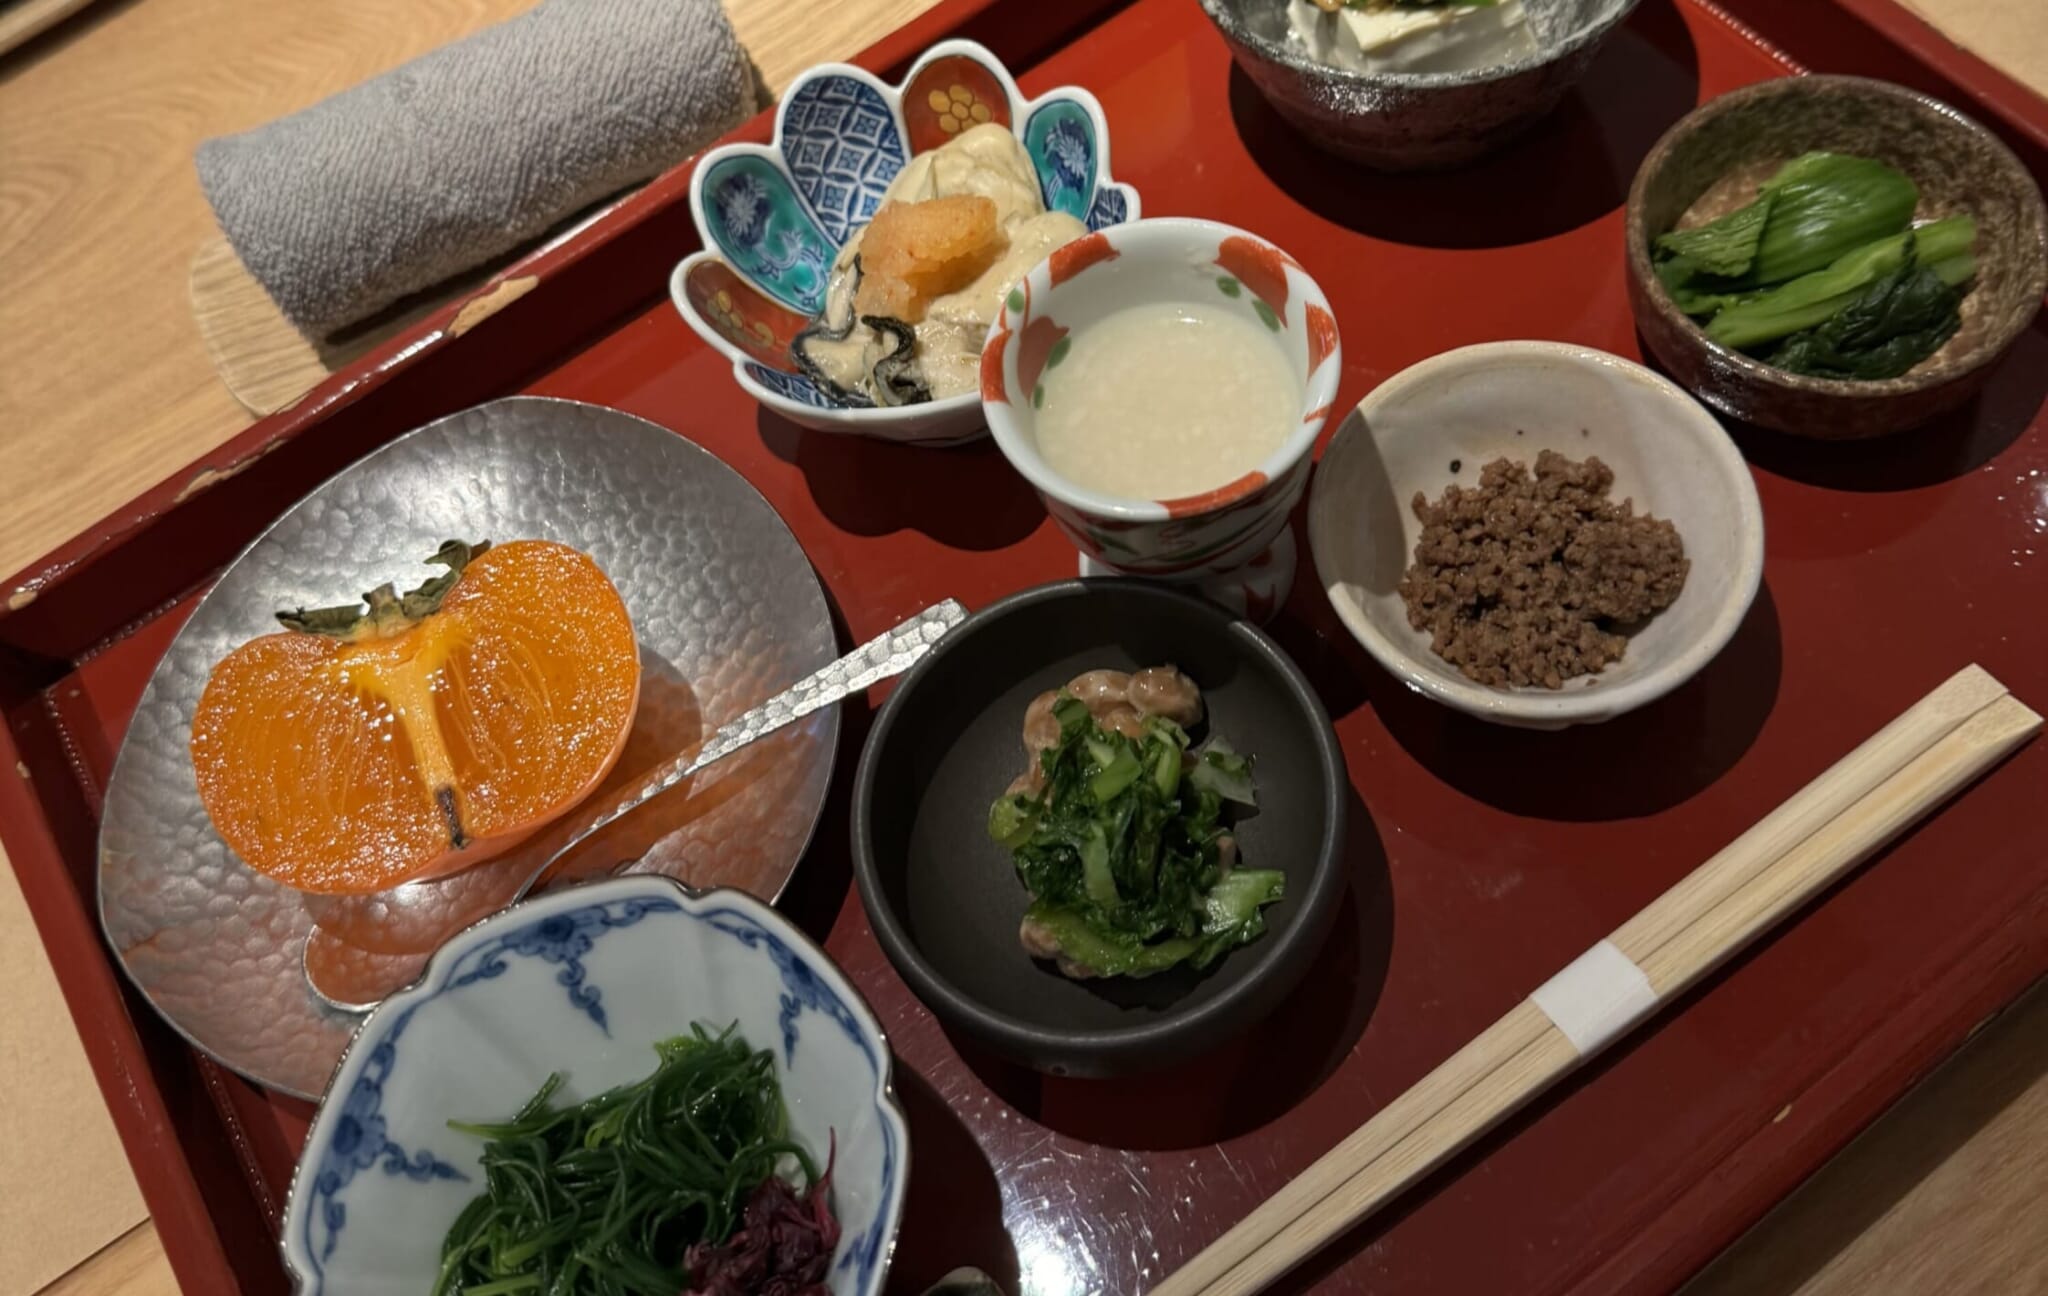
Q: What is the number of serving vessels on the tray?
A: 8